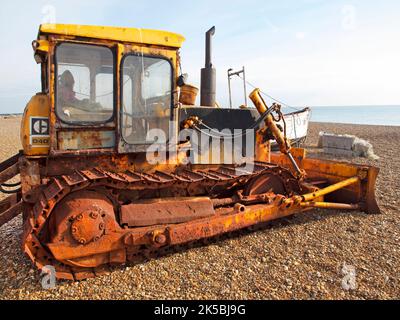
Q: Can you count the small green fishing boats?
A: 0